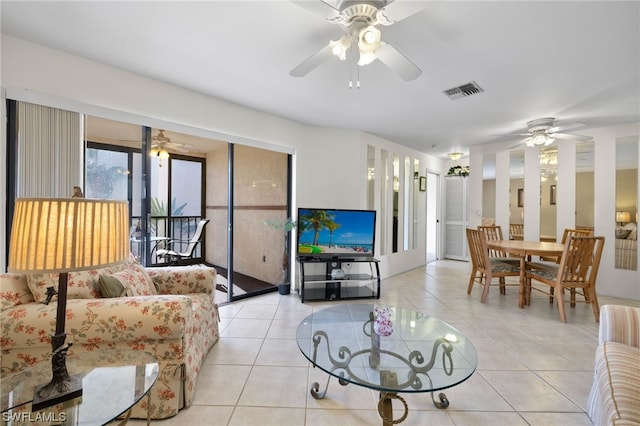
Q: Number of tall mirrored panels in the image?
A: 10